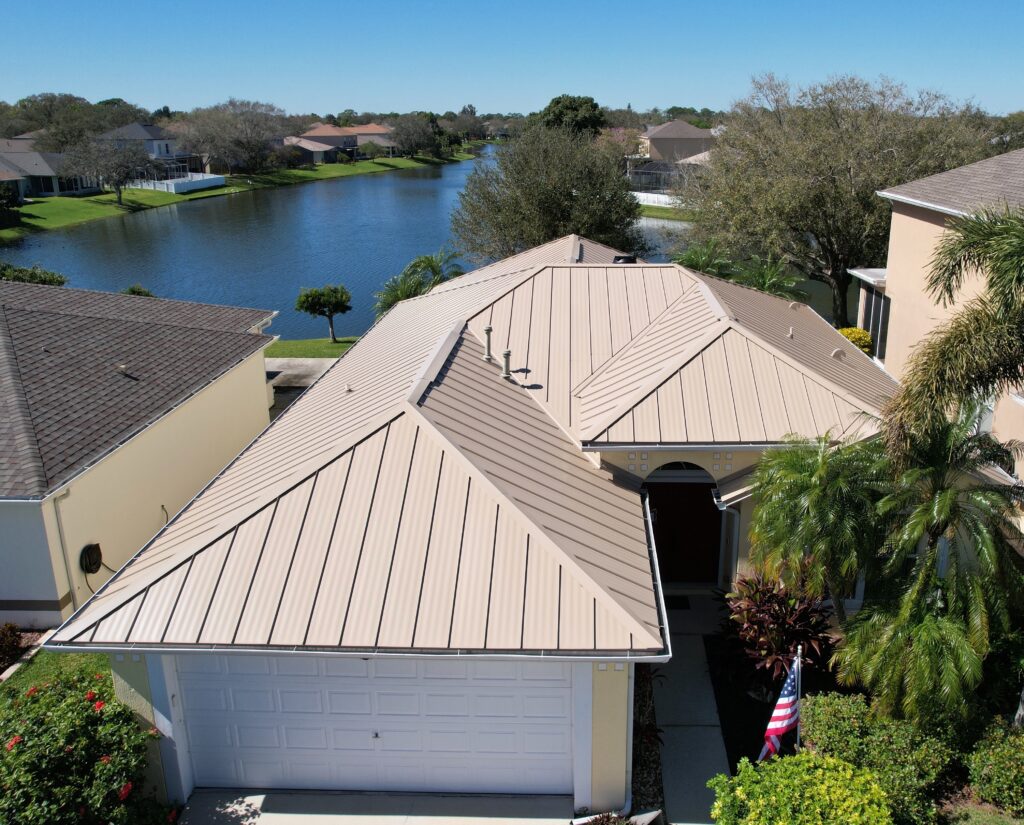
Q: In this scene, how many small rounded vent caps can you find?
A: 2